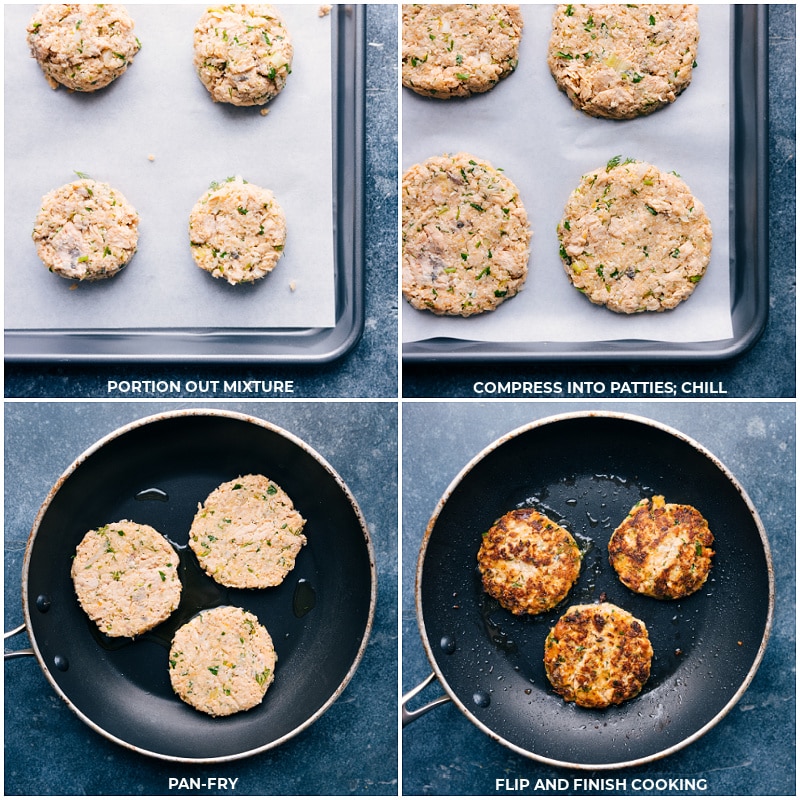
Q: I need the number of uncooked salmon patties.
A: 11